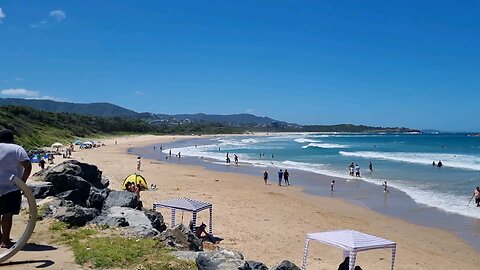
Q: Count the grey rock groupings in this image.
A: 1